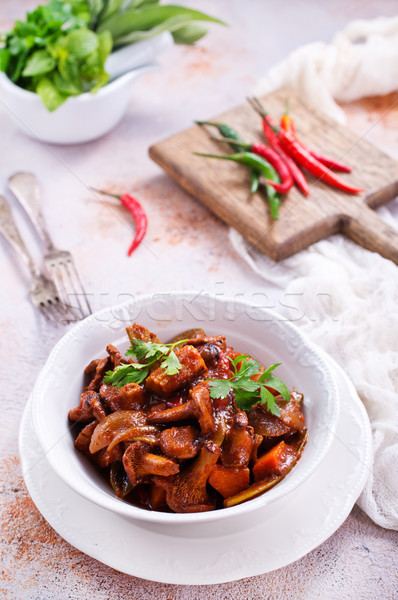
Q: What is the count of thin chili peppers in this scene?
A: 7